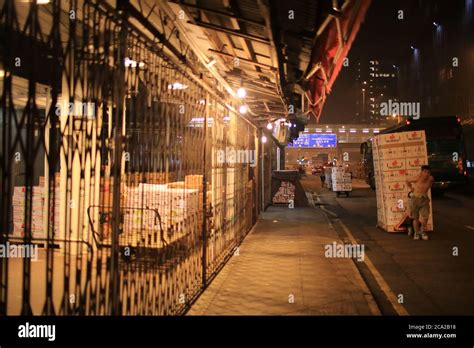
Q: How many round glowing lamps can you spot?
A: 4